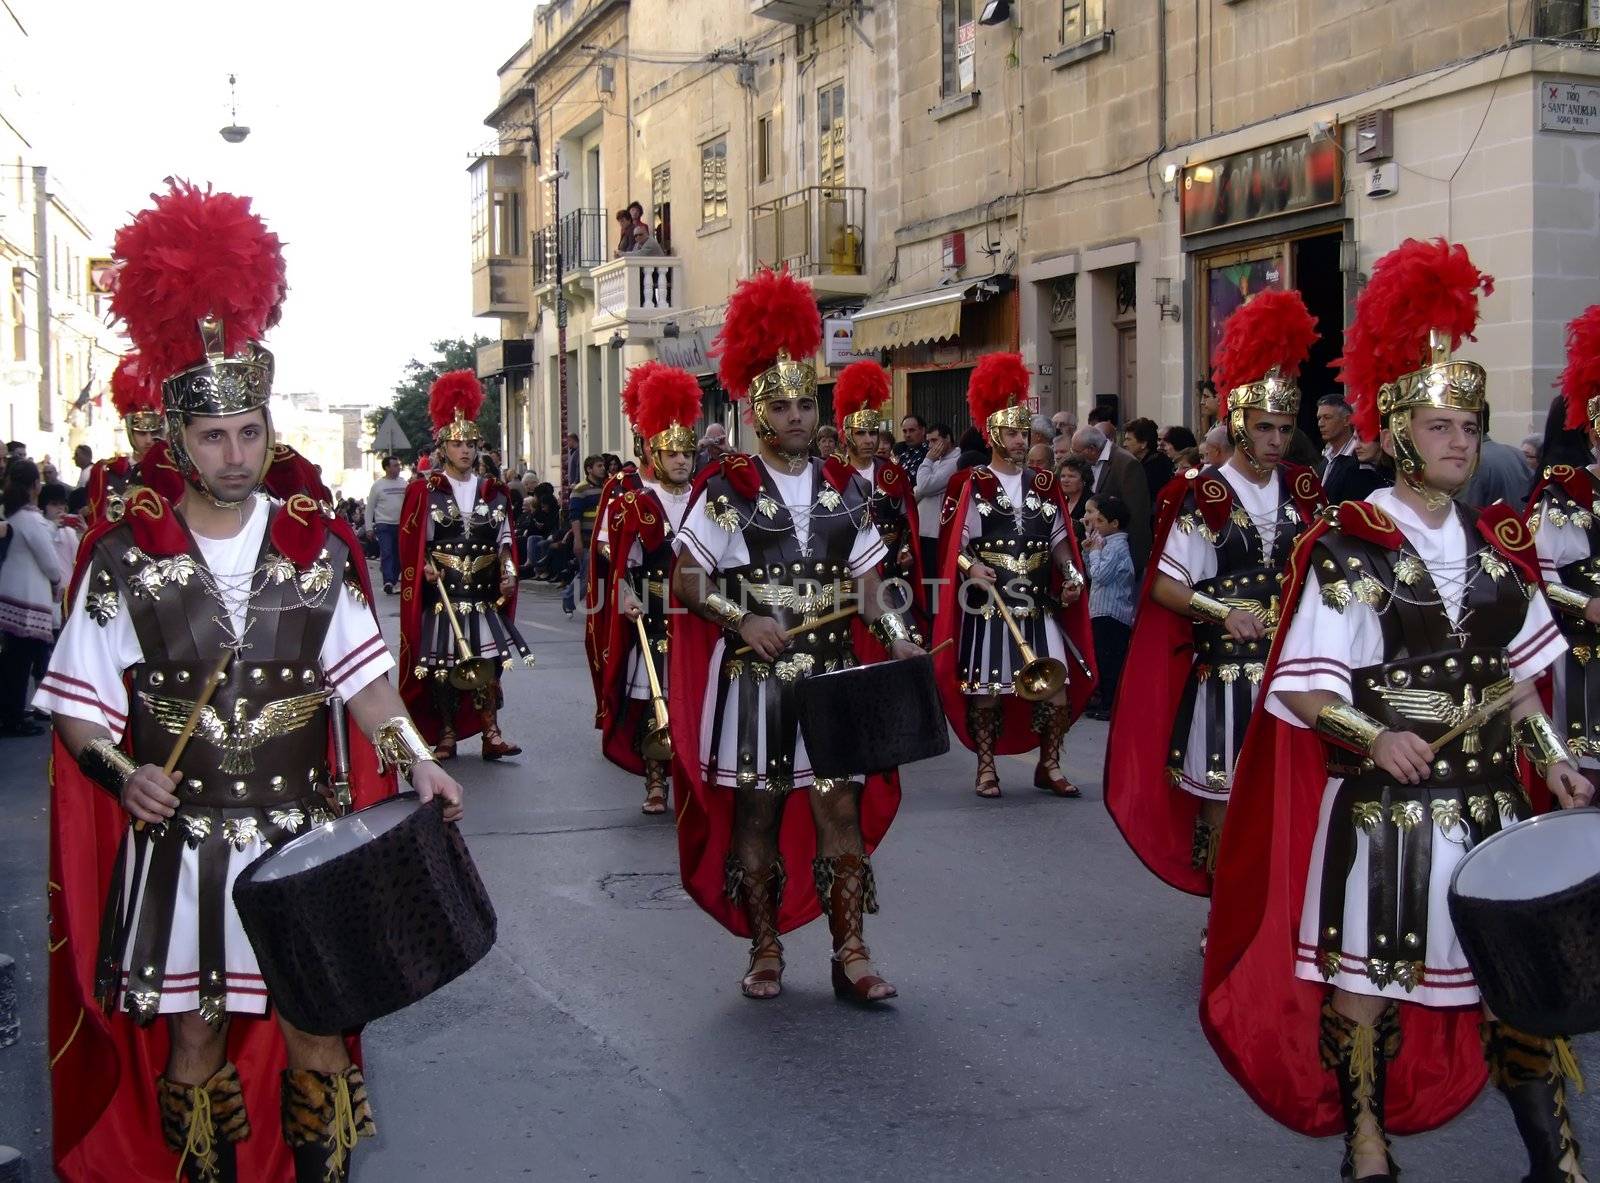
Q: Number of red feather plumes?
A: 11